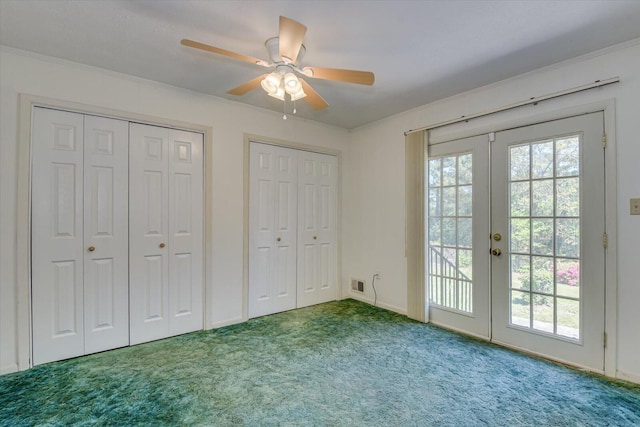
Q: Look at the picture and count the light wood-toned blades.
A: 5